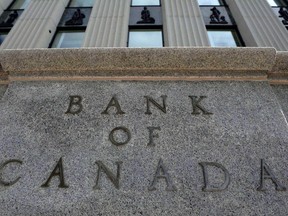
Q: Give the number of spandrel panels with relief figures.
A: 5